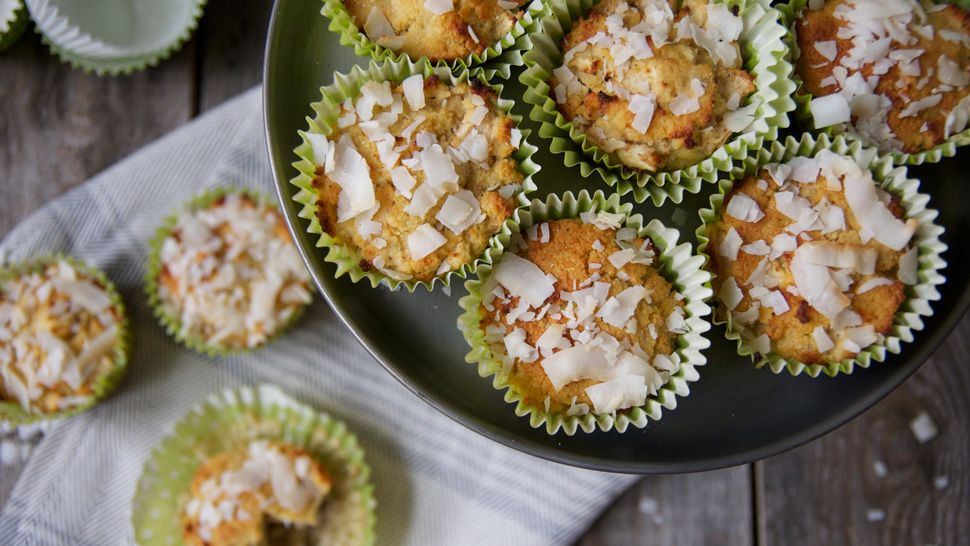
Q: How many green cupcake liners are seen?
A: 11